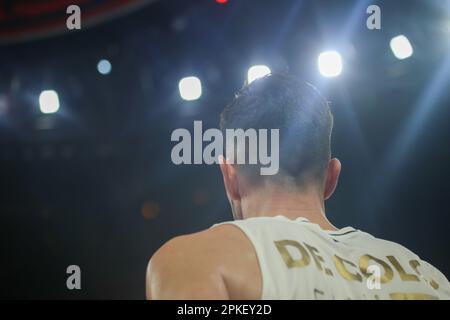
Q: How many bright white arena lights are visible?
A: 5